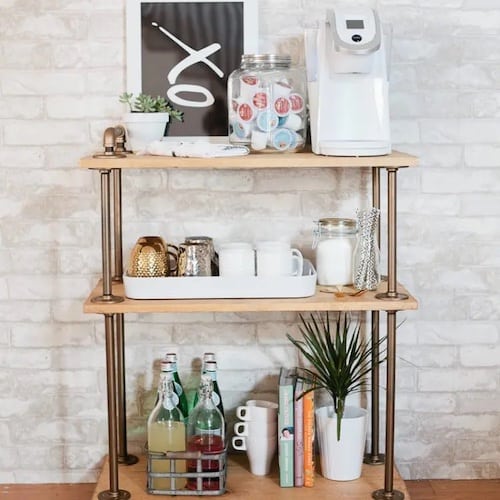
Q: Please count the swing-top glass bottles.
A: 2